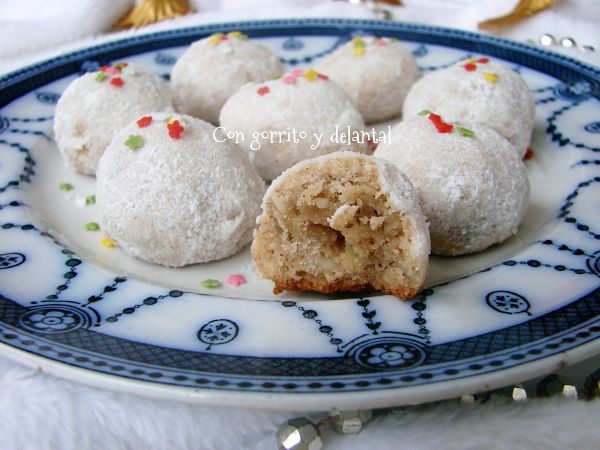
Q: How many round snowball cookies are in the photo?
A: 8